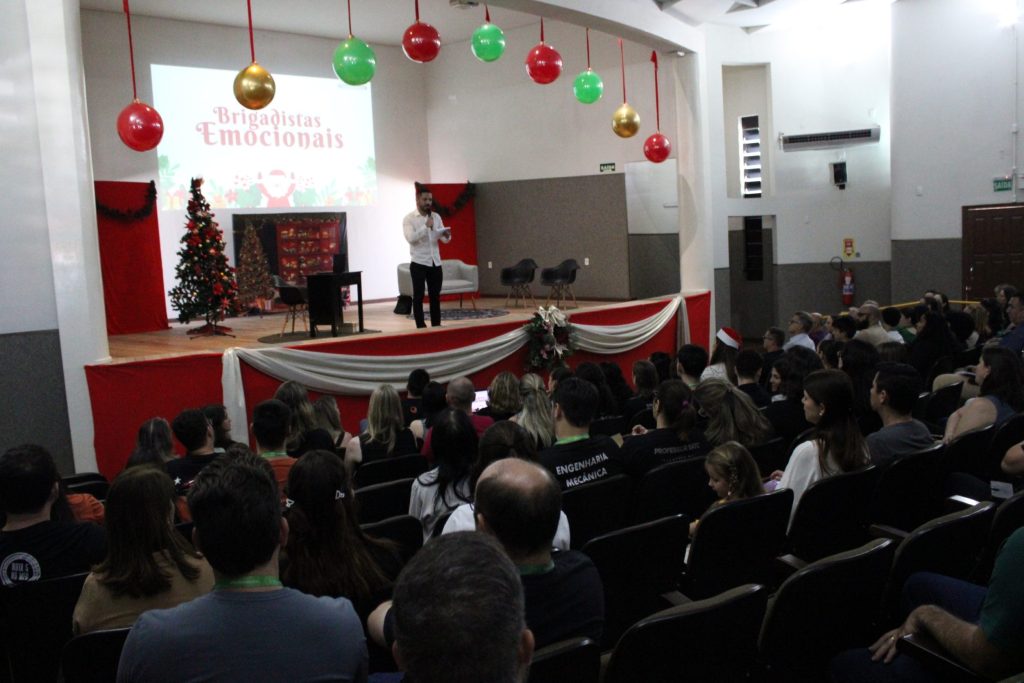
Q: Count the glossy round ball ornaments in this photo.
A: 9